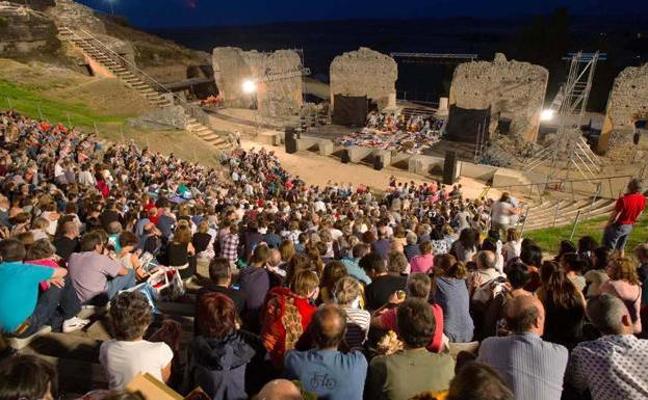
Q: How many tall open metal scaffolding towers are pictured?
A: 1